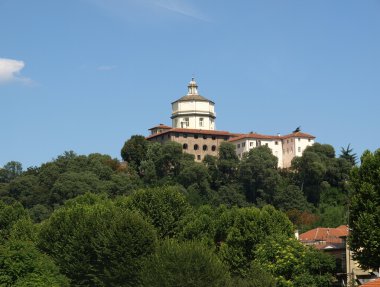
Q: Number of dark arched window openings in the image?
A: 4